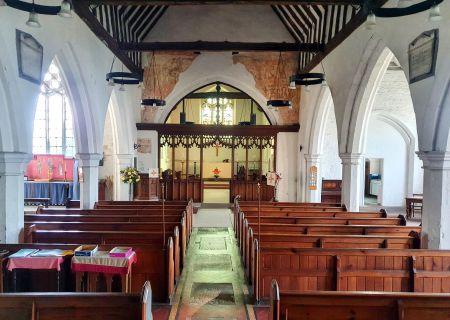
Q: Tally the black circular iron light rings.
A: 6